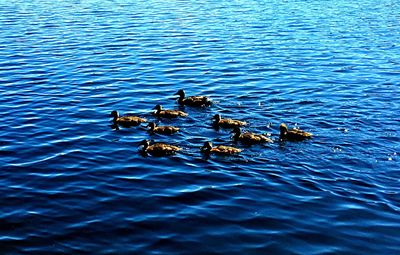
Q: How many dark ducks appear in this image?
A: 9